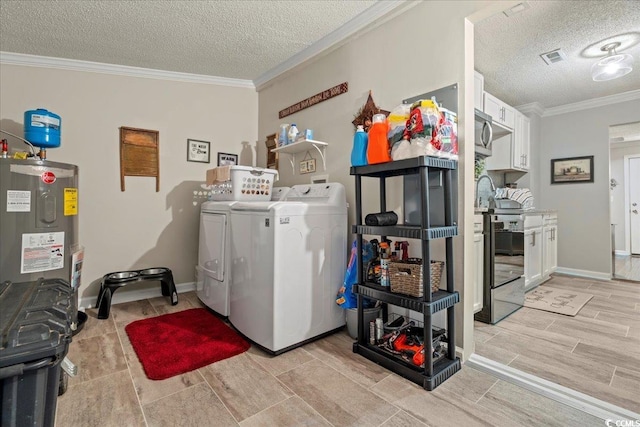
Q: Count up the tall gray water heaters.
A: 1